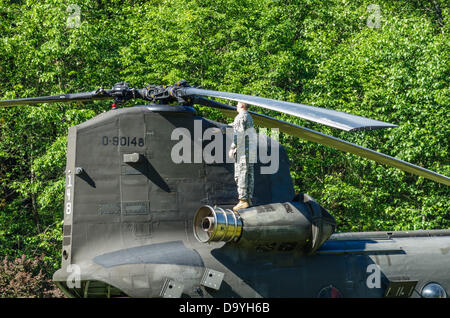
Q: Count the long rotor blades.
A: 3